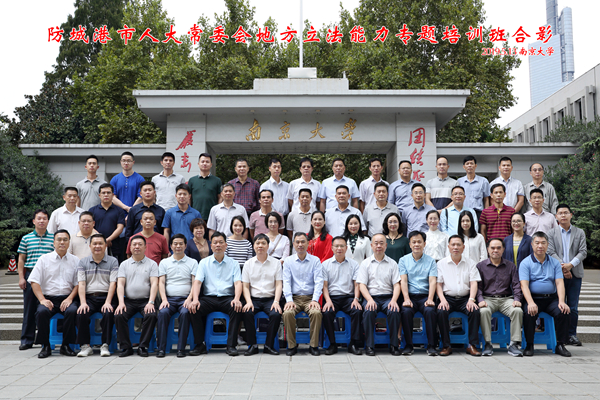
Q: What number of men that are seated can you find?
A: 13